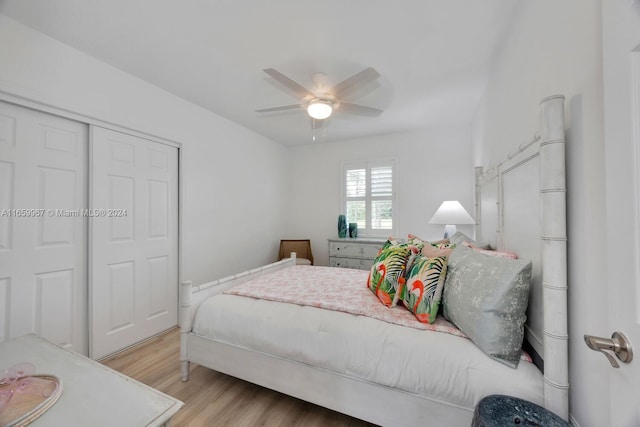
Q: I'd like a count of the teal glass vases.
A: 2